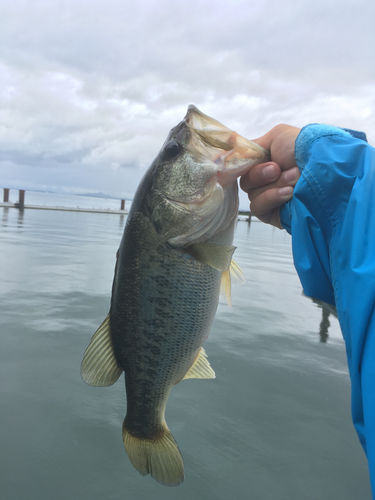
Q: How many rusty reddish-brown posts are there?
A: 3